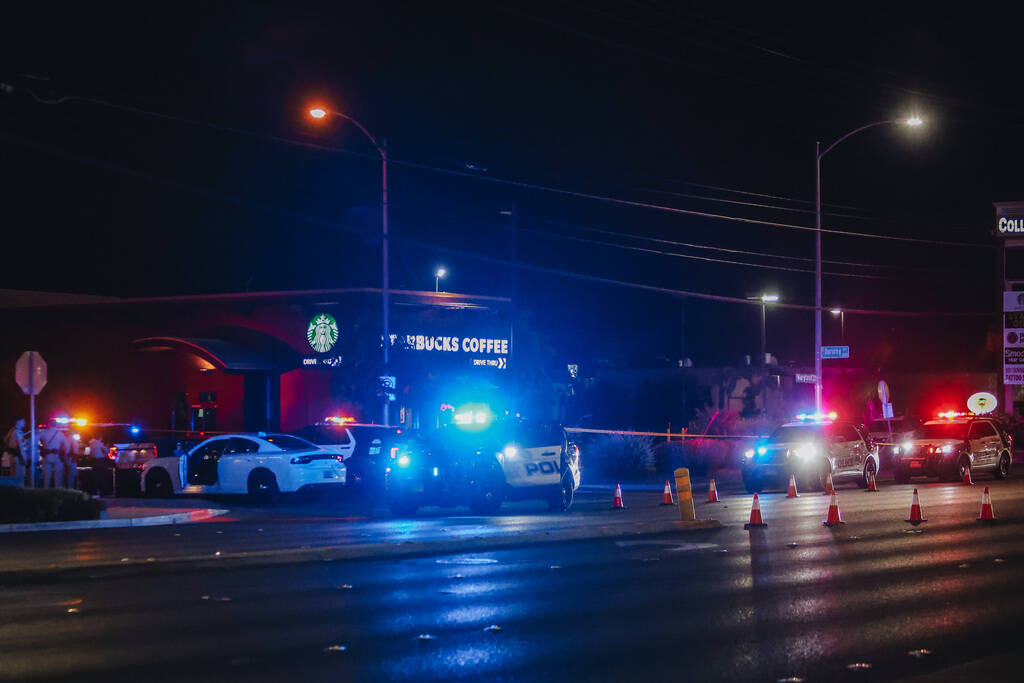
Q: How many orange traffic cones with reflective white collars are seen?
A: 11